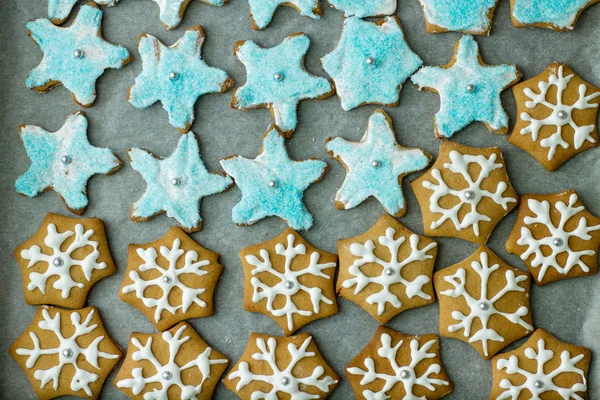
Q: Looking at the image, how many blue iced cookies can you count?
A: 15